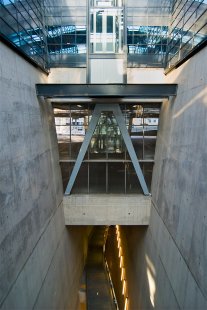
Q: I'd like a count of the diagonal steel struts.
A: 2